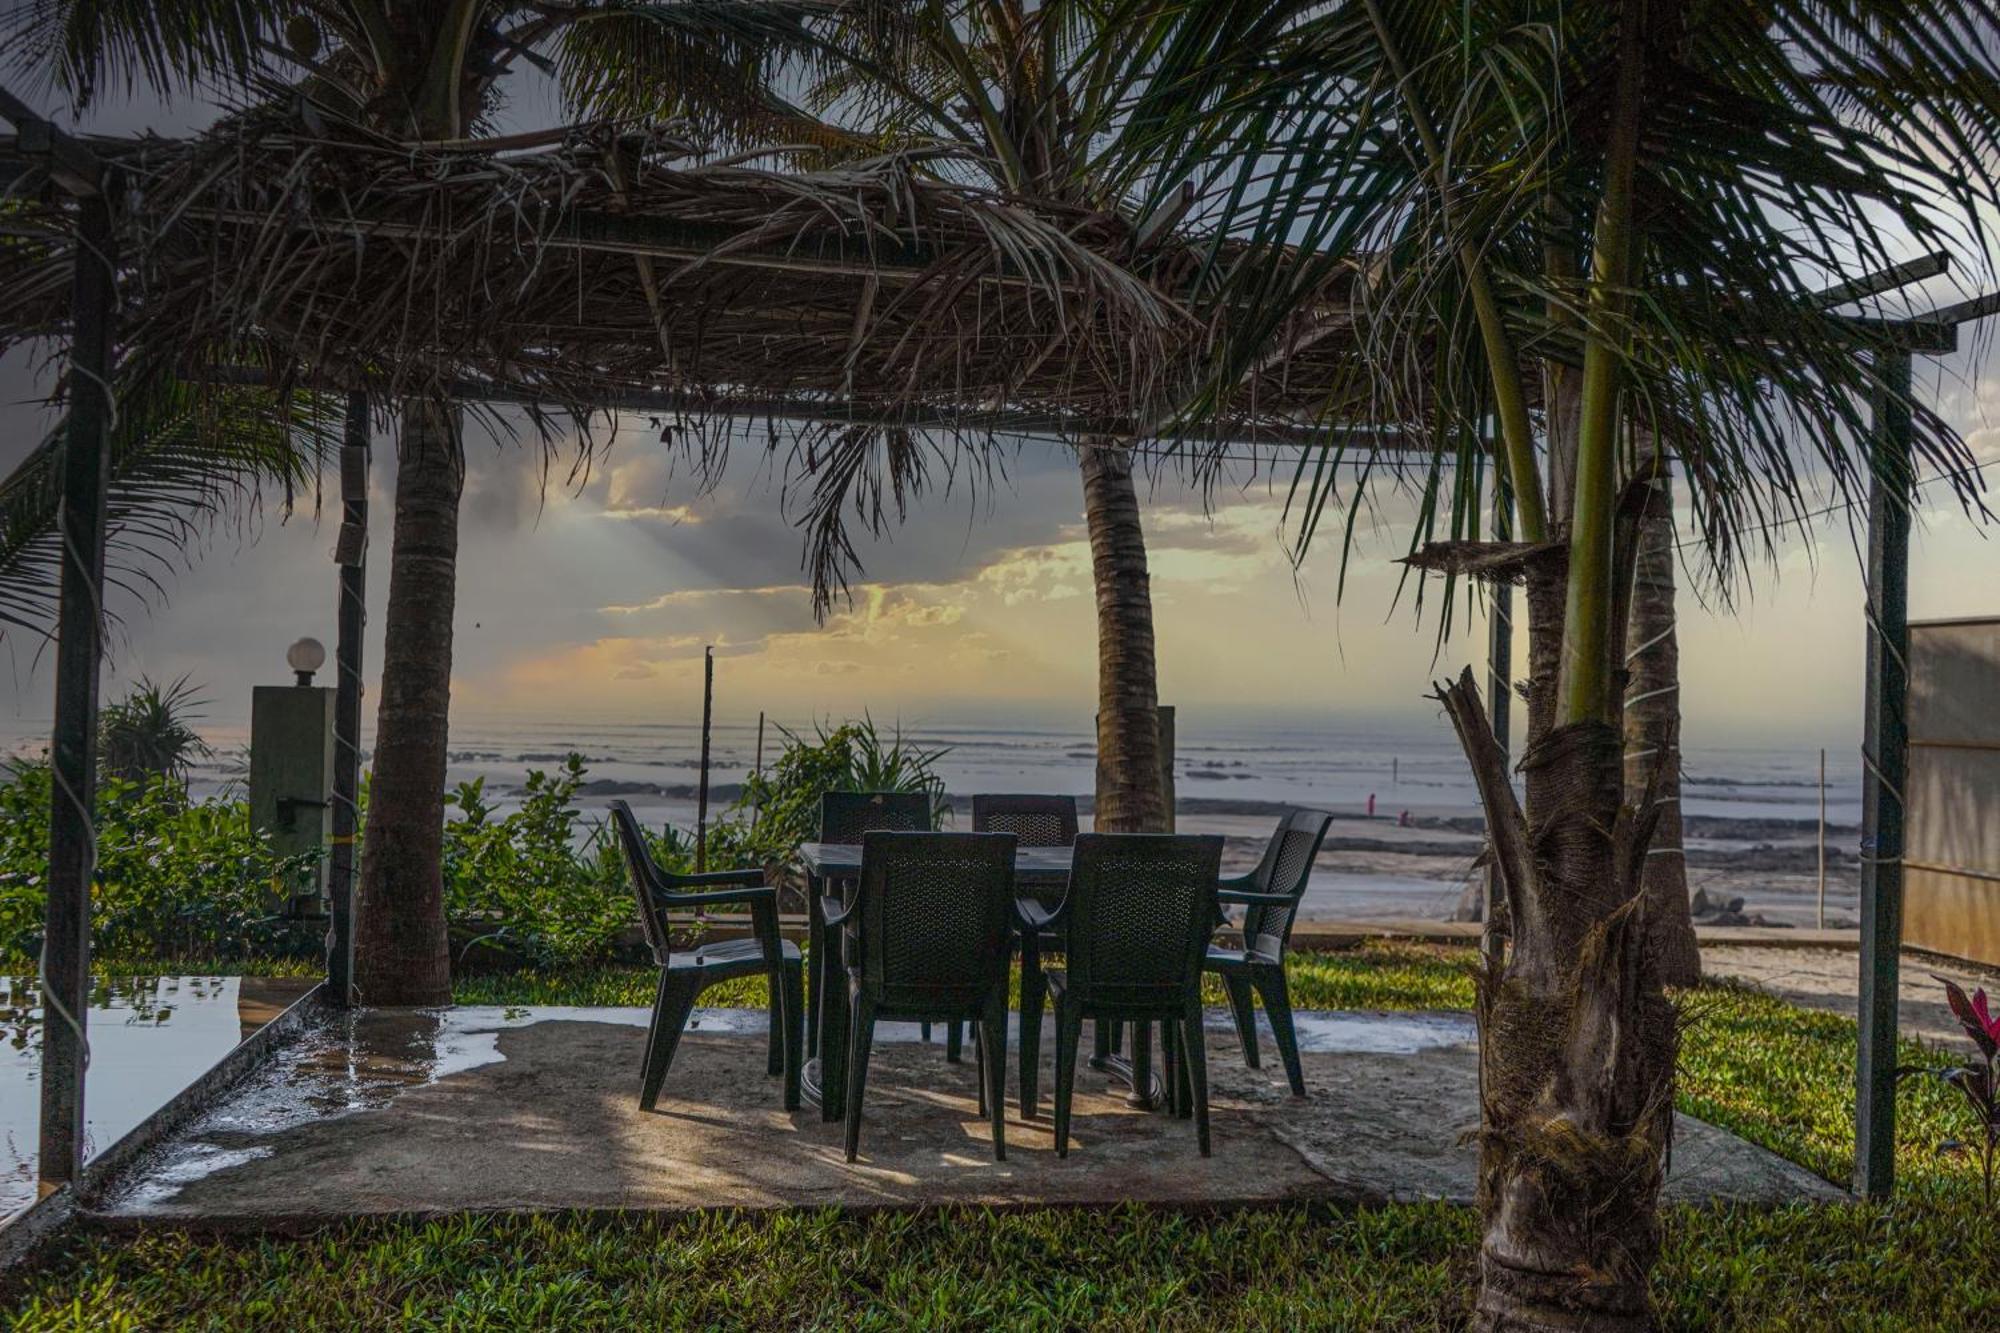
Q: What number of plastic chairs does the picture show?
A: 6